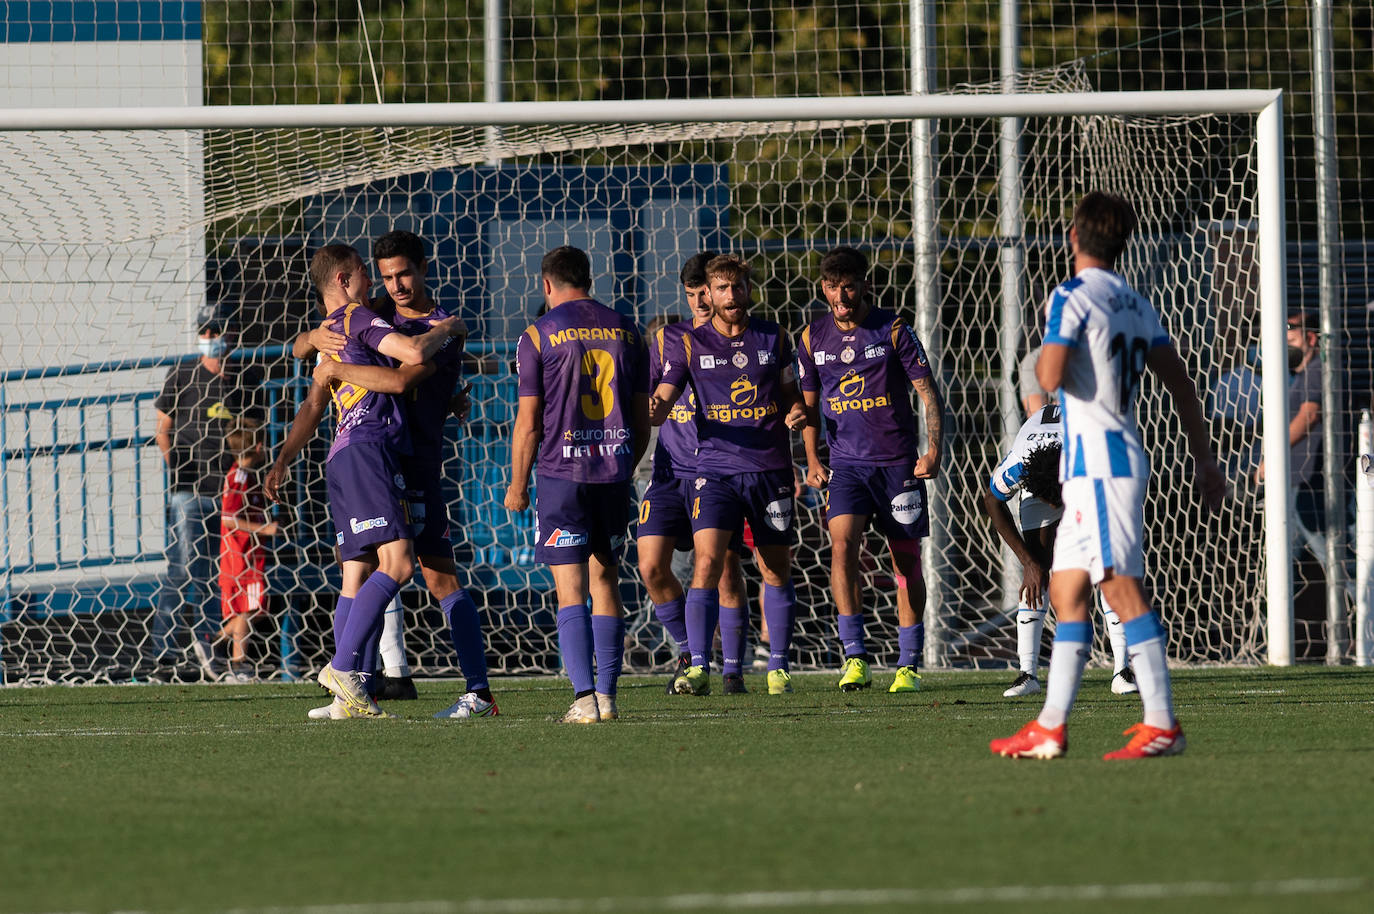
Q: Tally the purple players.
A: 6